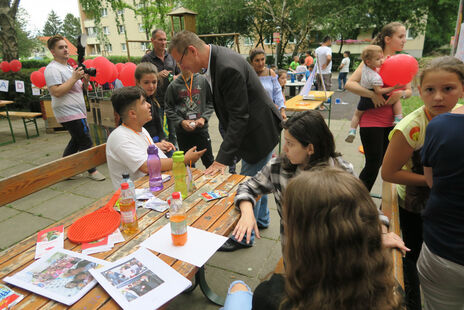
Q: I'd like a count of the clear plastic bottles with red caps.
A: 2